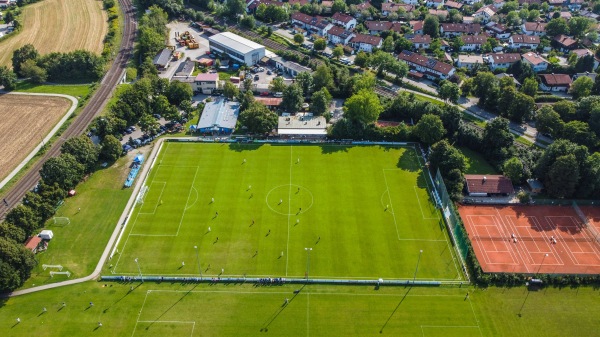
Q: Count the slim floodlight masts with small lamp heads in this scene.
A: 5